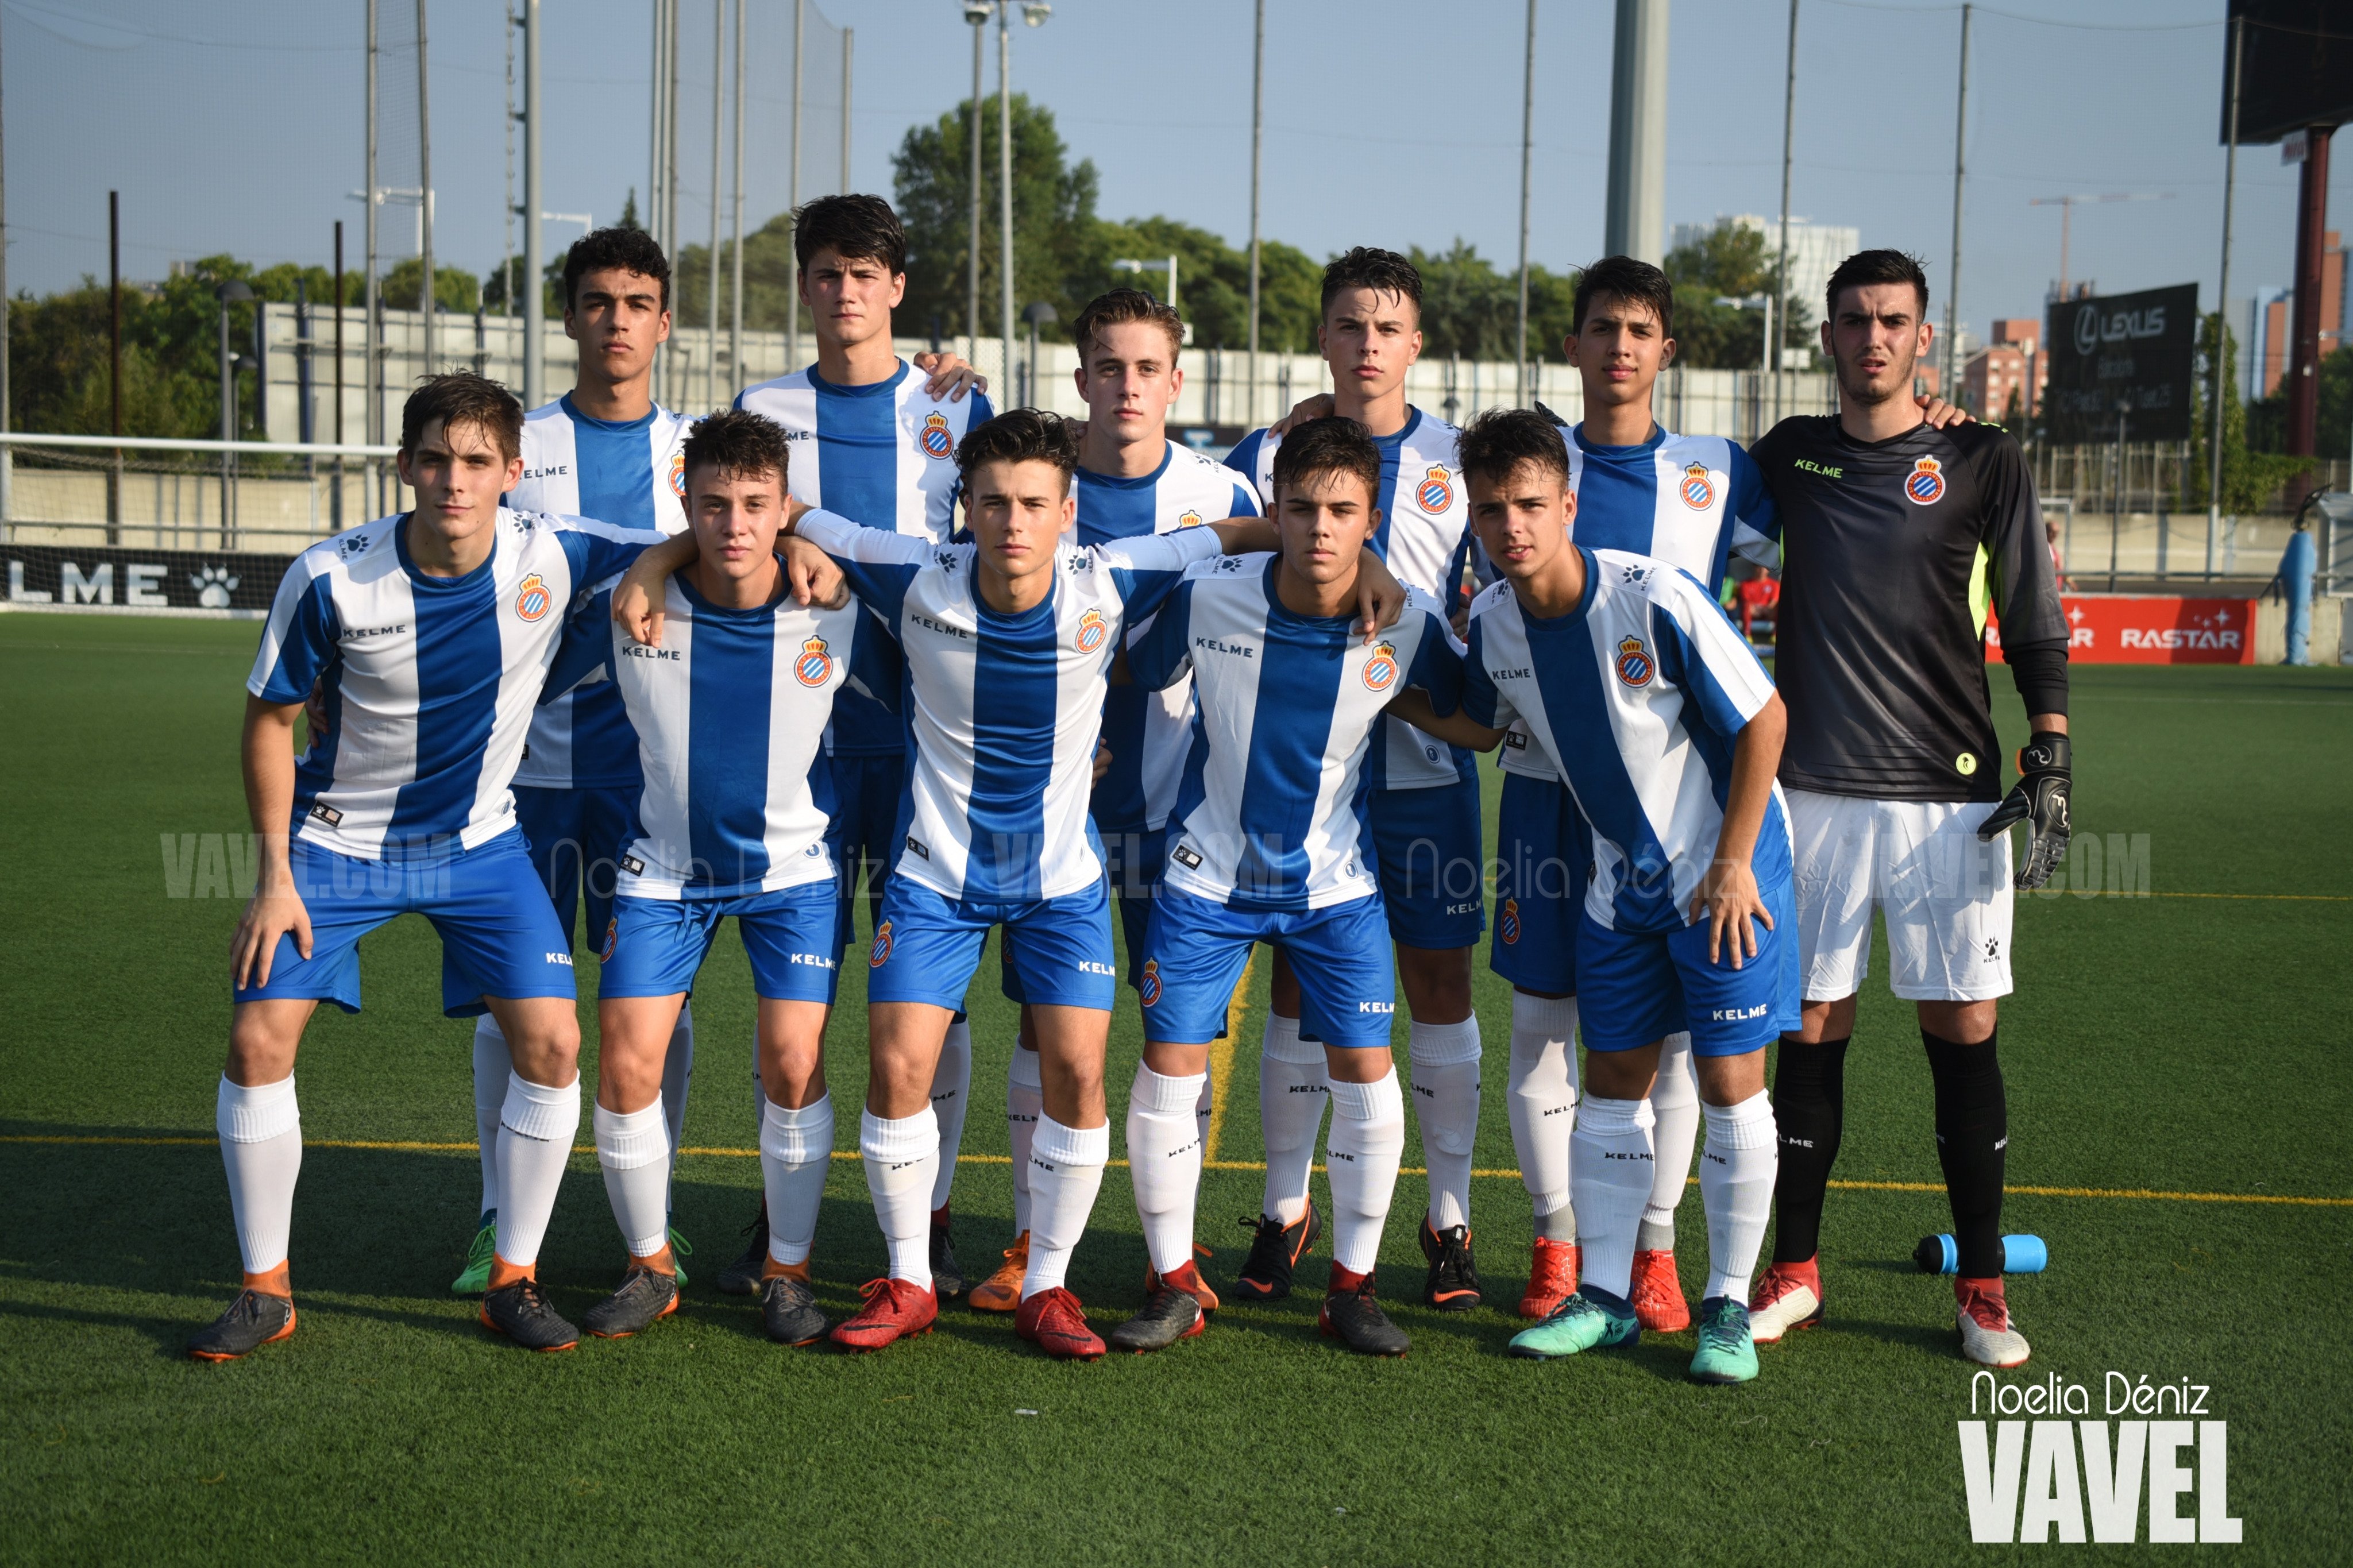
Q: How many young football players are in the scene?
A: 11